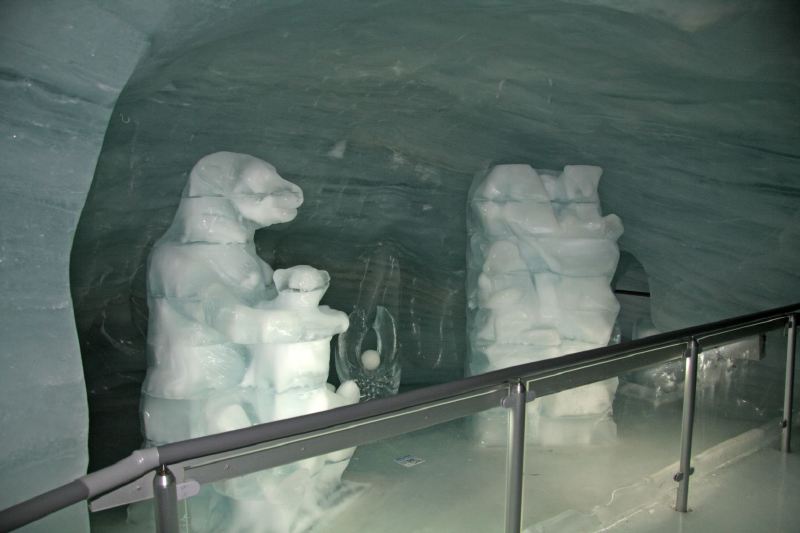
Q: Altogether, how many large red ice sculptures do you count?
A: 0